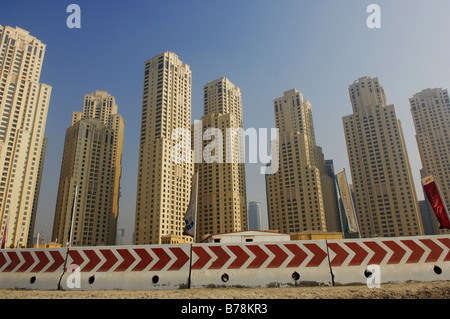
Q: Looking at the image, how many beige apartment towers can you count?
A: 7